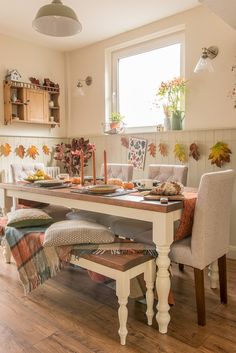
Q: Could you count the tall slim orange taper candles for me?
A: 3